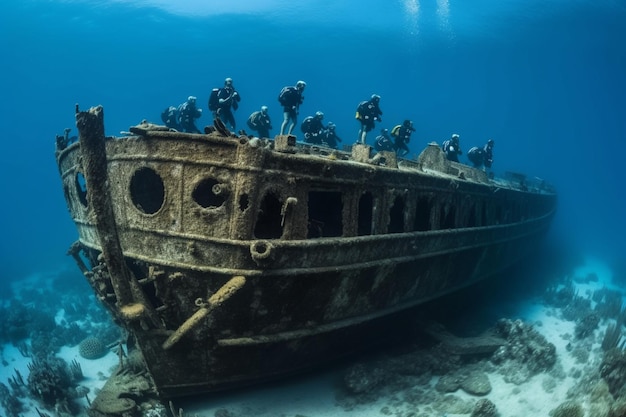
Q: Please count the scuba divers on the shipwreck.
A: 13